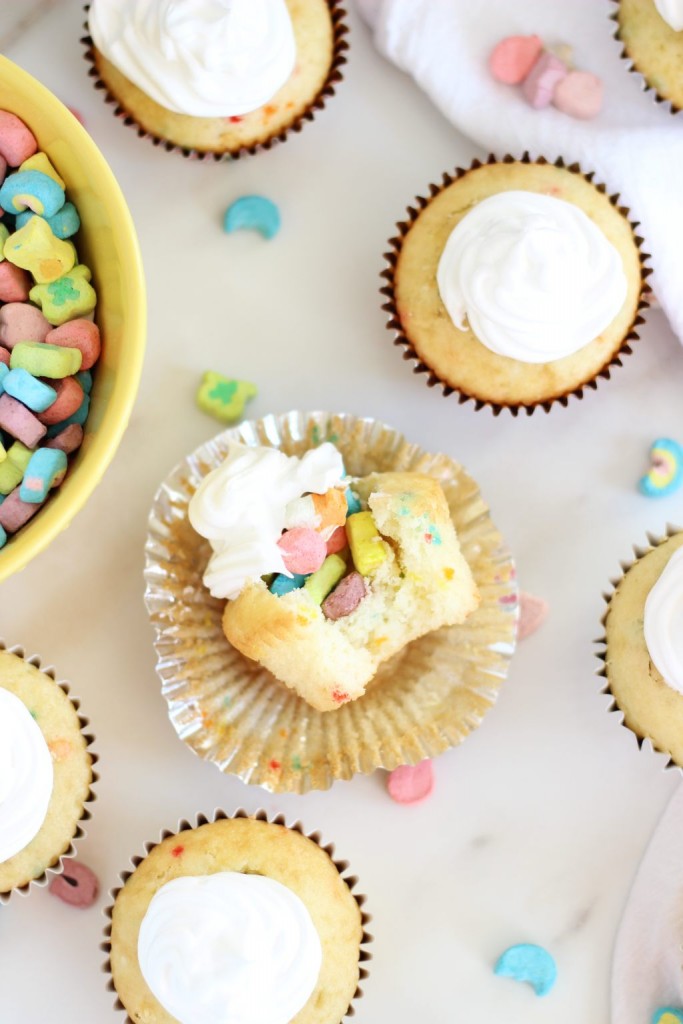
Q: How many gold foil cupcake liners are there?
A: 1